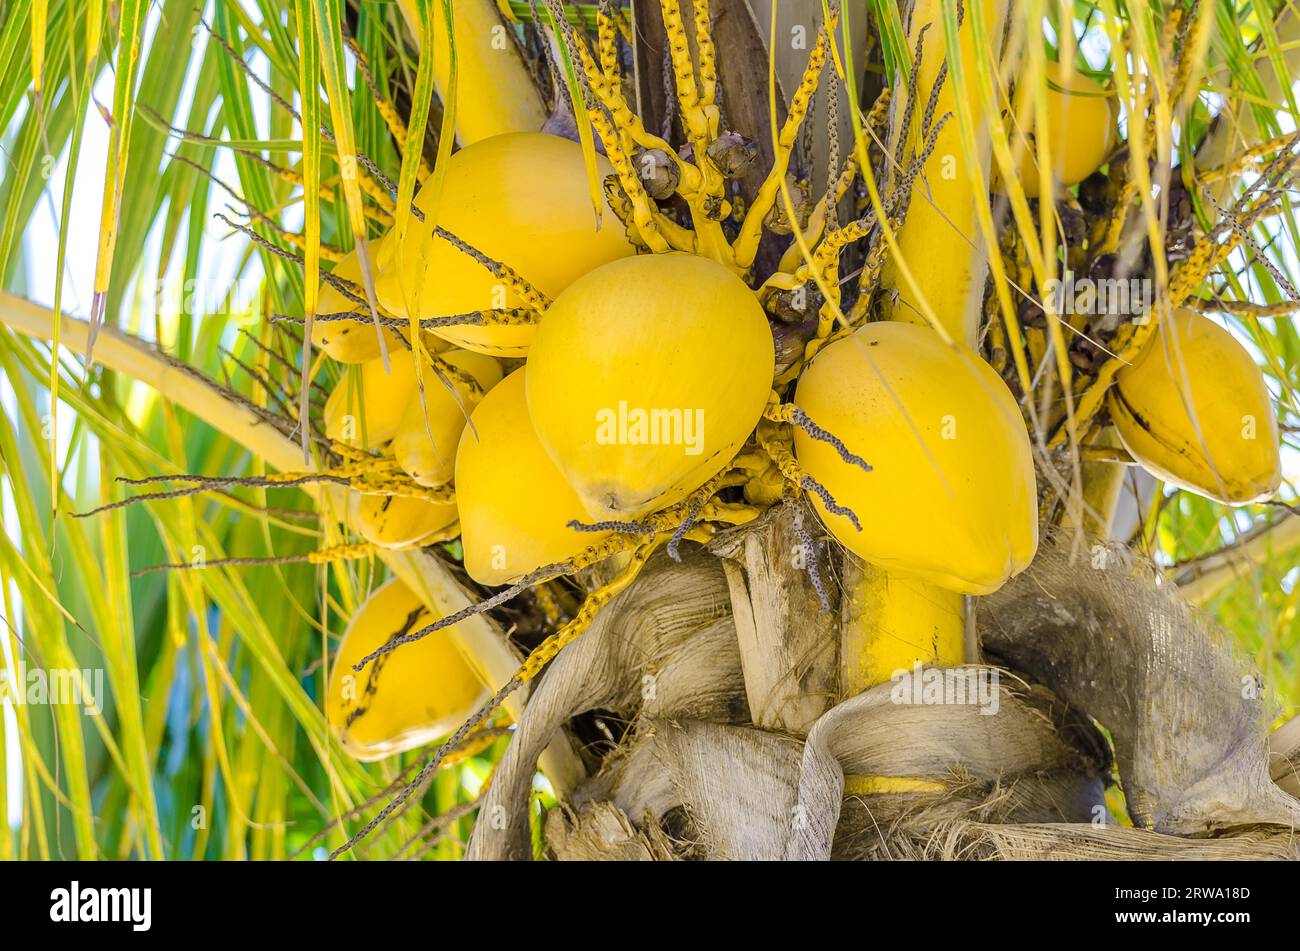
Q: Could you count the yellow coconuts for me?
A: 11